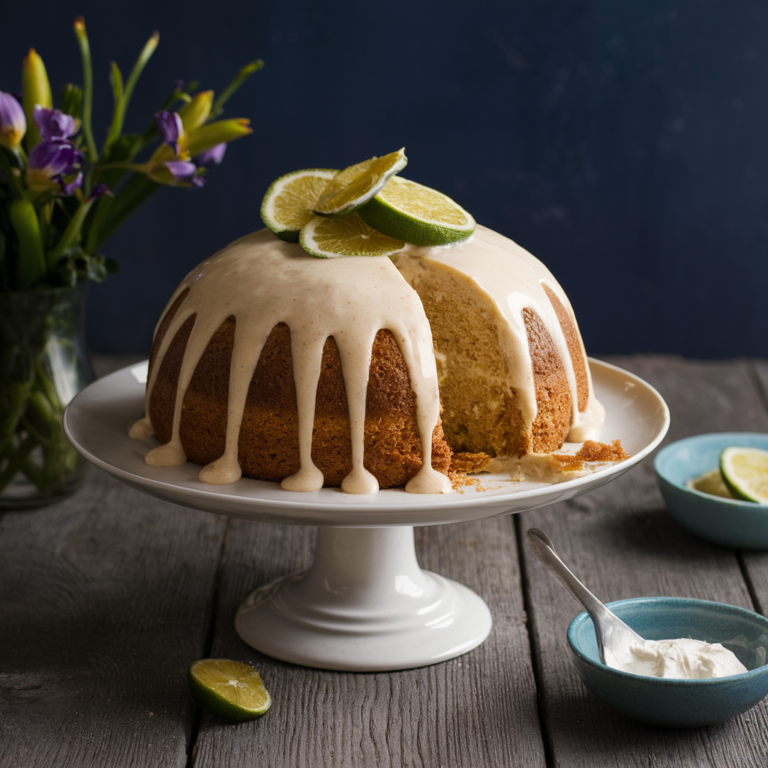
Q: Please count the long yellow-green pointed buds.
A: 3